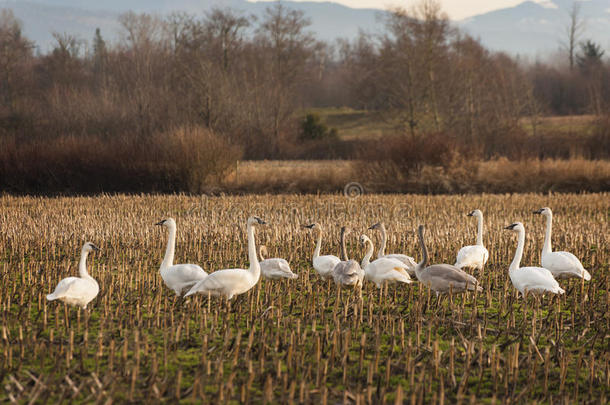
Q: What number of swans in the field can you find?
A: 12